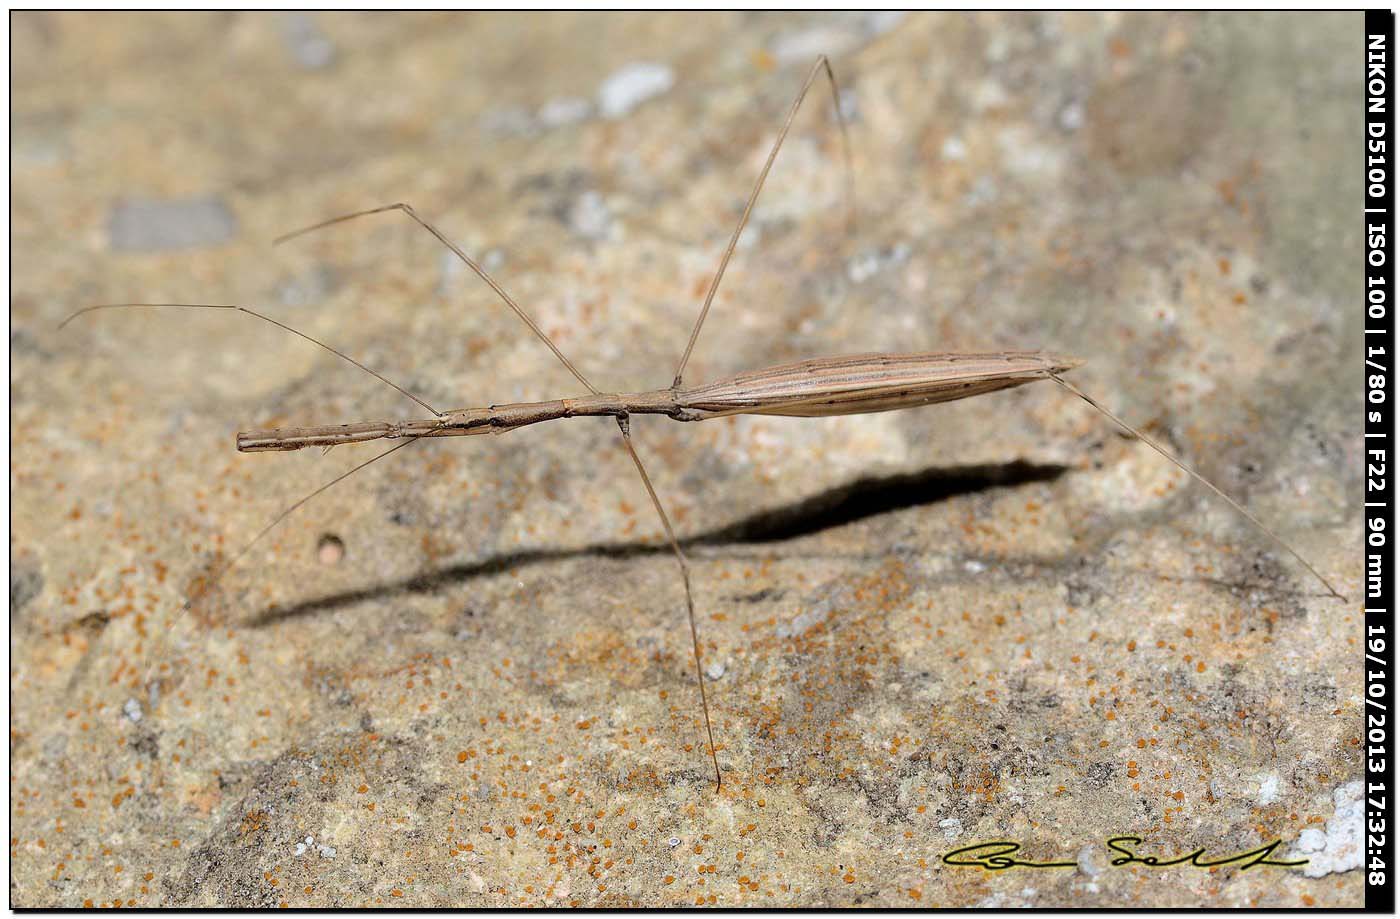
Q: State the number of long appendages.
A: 6